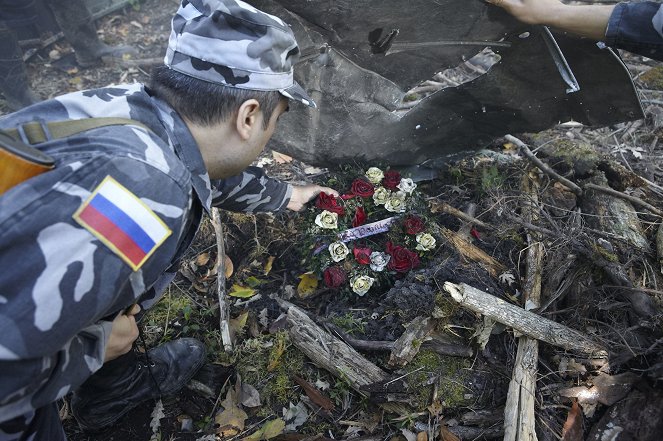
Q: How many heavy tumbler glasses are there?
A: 0